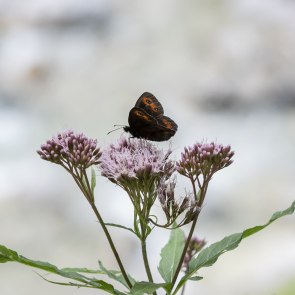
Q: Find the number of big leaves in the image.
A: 3